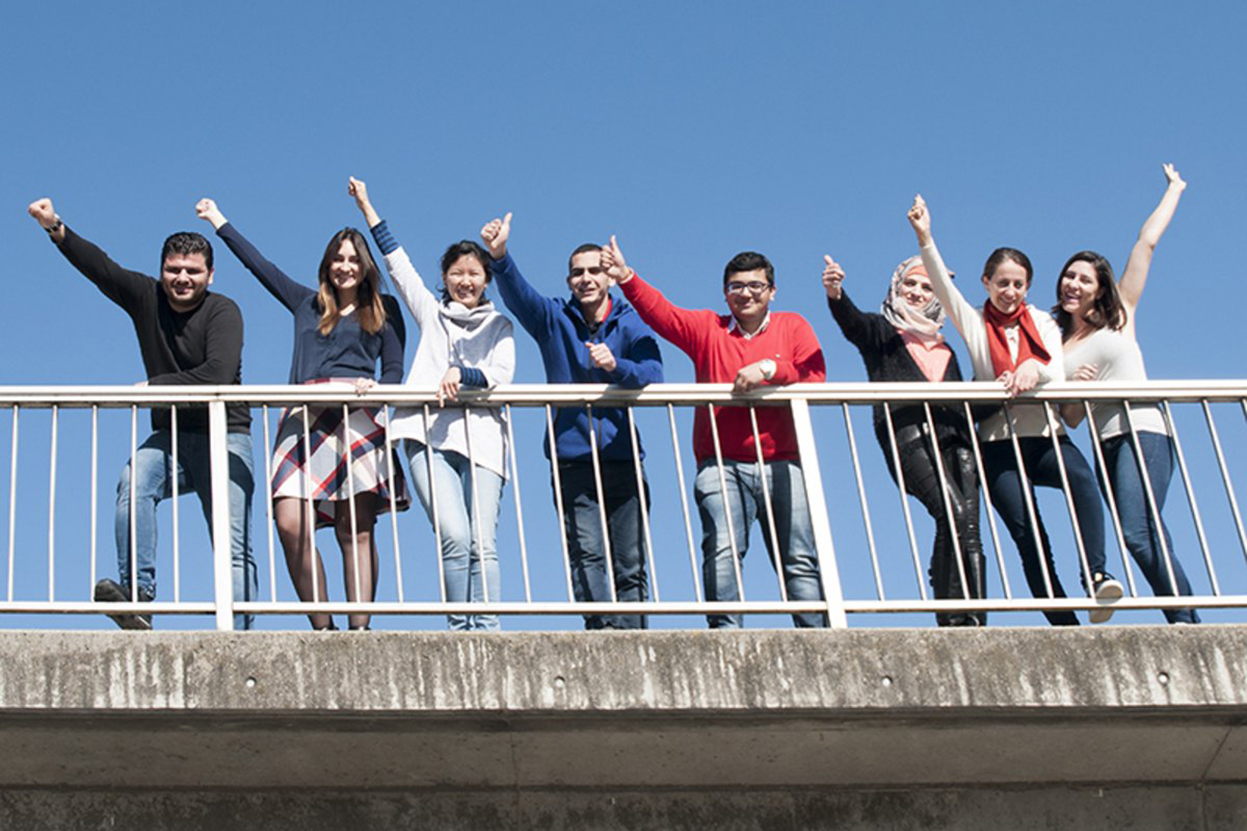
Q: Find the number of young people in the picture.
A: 8